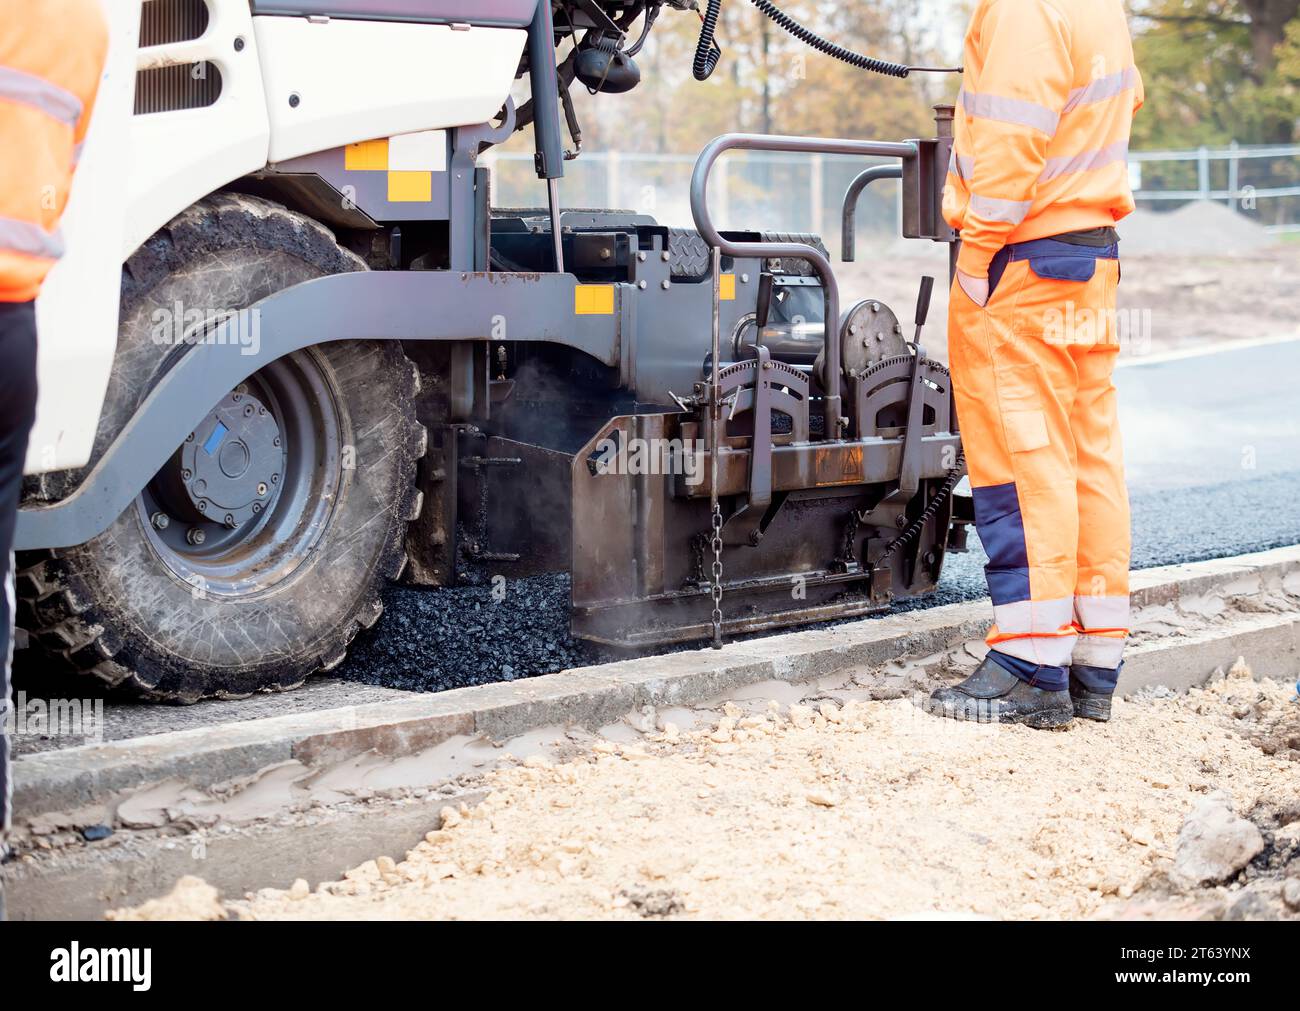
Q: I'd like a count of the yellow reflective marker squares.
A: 4